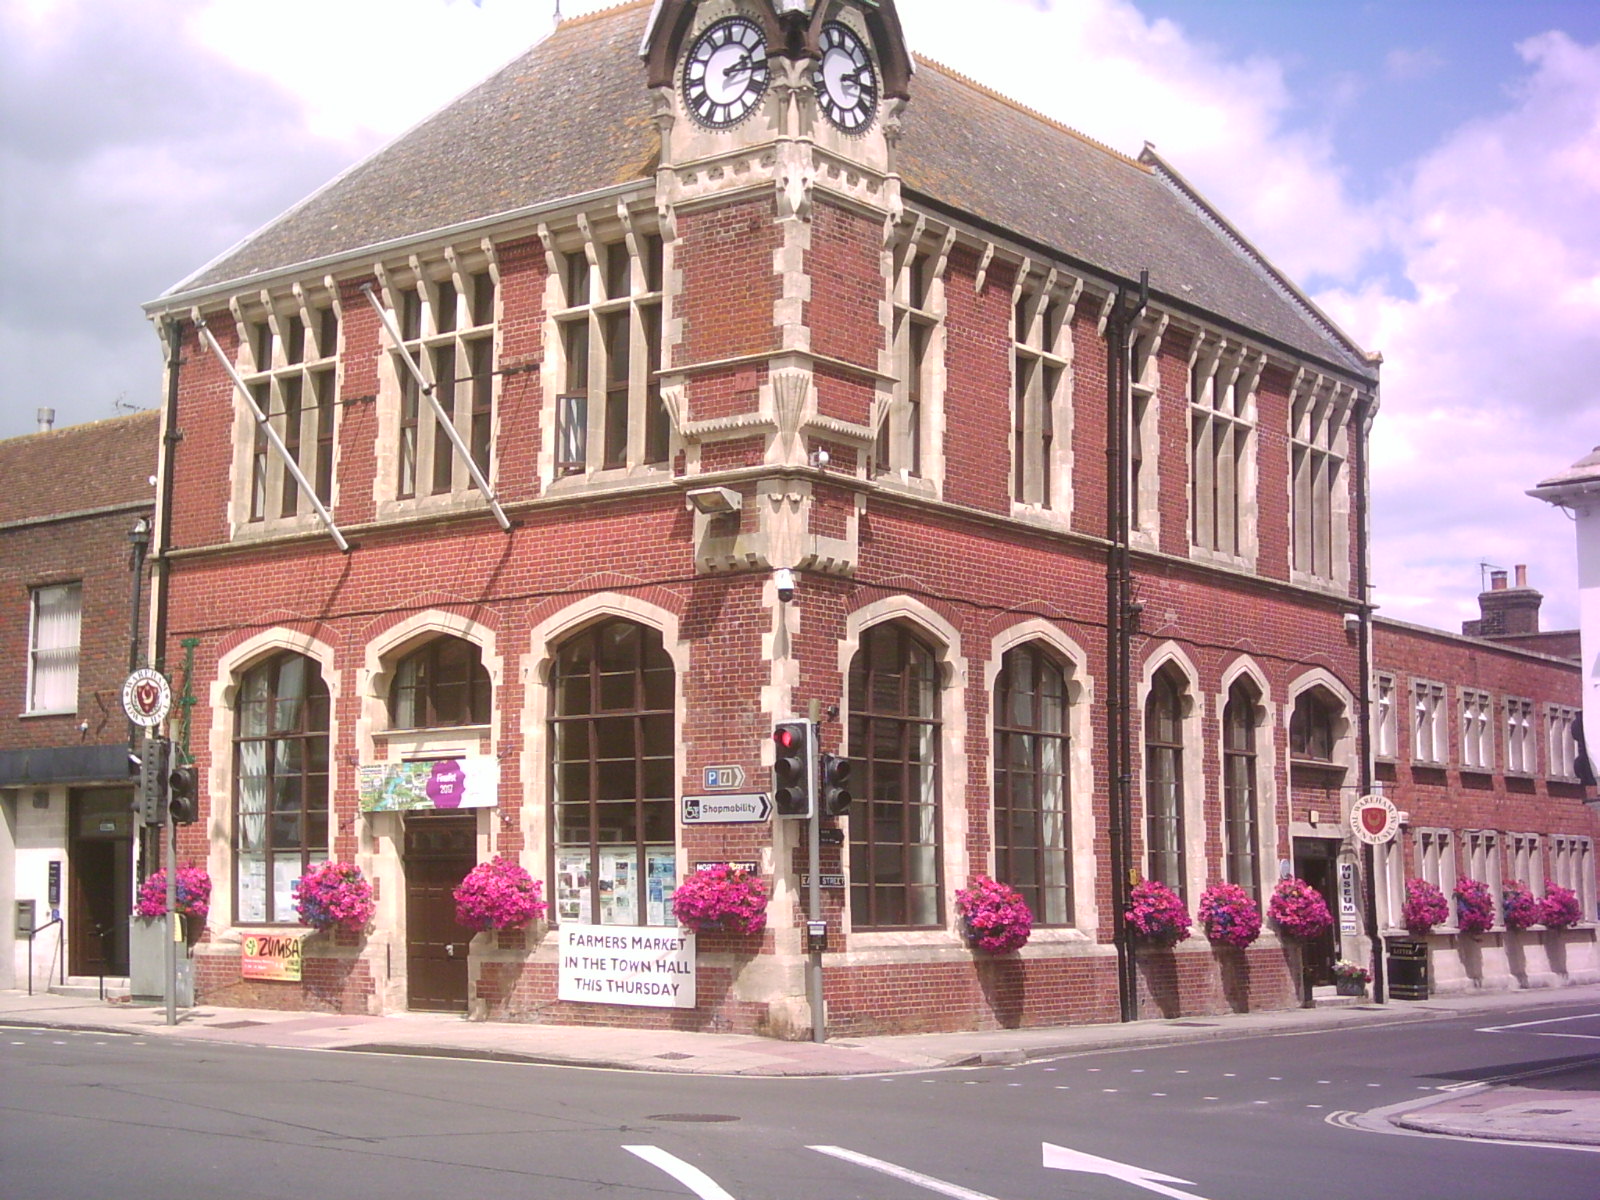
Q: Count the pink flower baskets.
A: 12